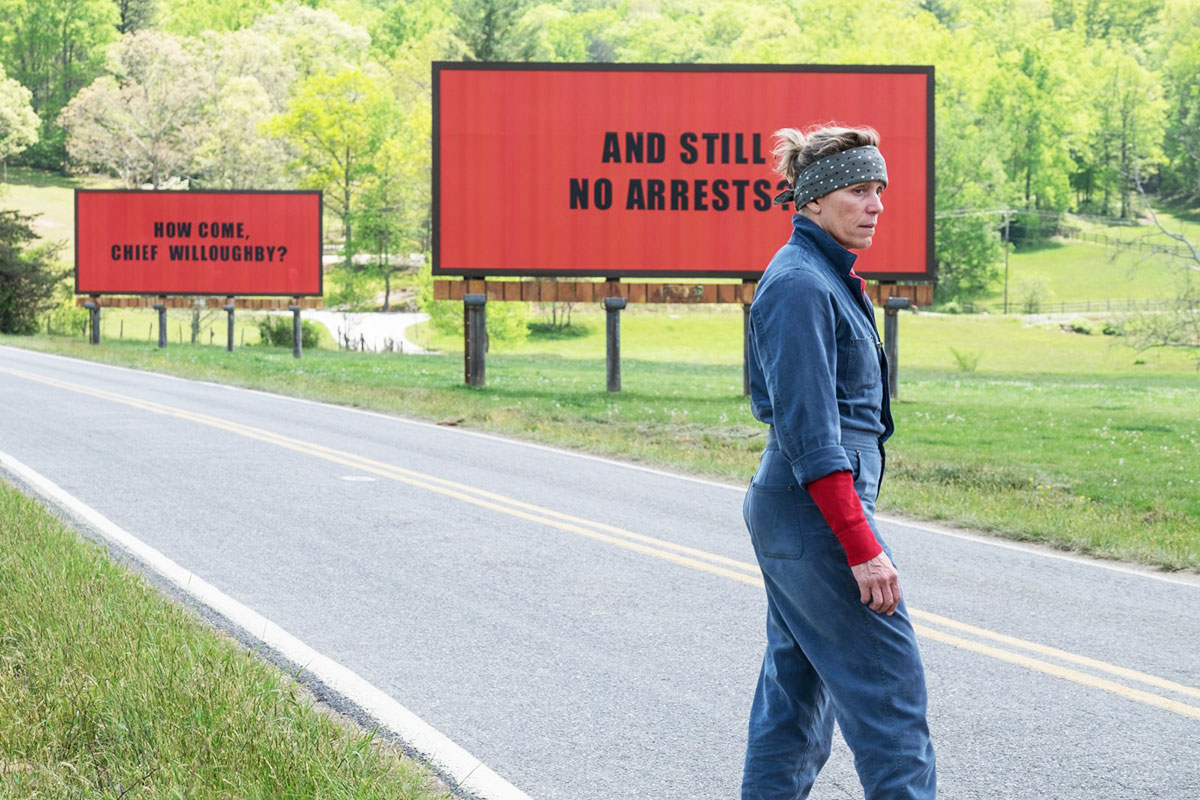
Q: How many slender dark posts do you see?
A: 8